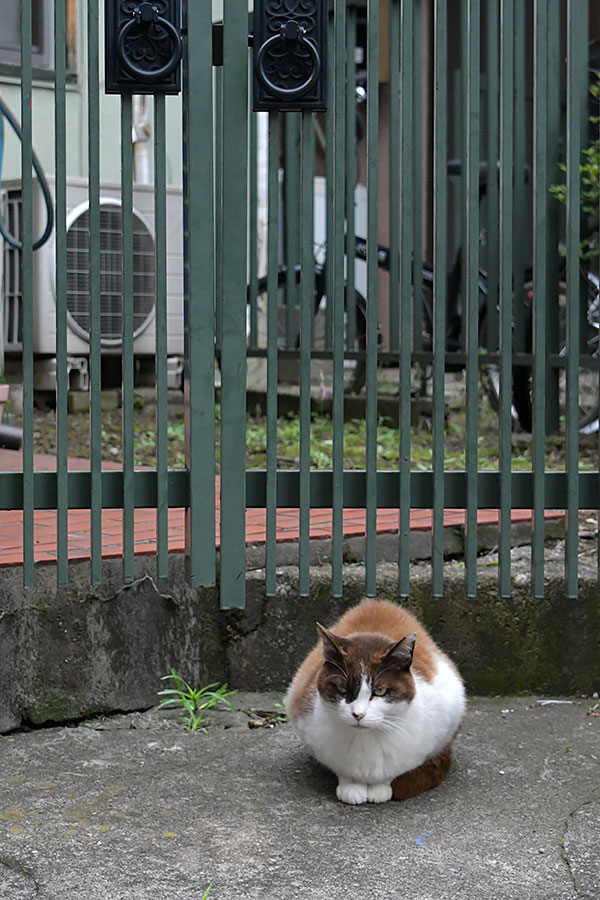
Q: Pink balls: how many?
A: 0